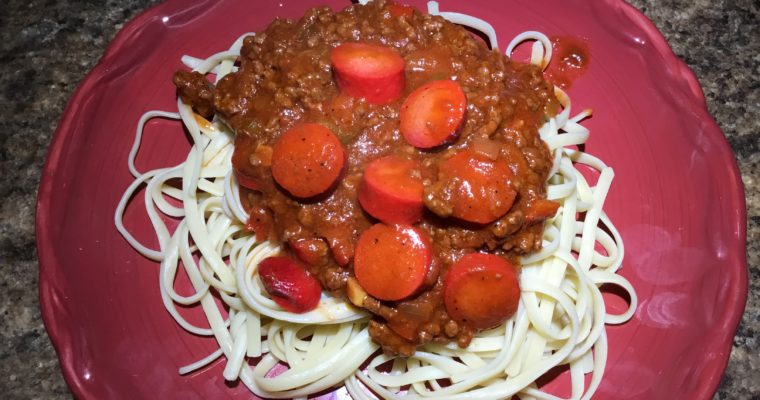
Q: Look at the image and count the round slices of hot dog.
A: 7